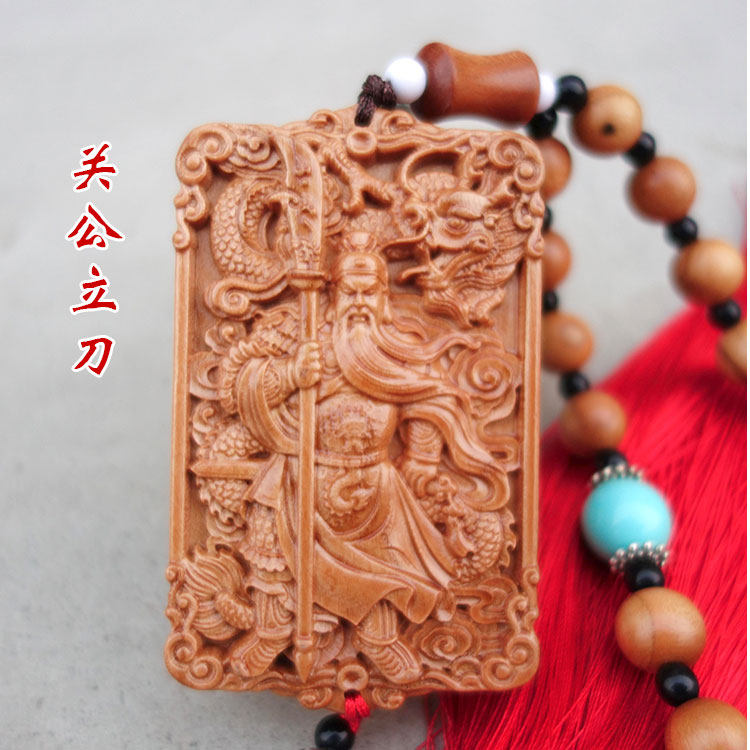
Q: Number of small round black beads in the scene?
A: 12